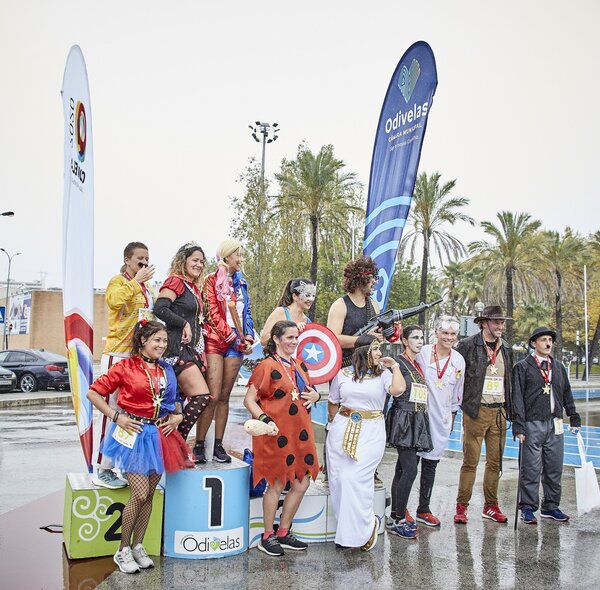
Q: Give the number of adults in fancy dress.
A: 12